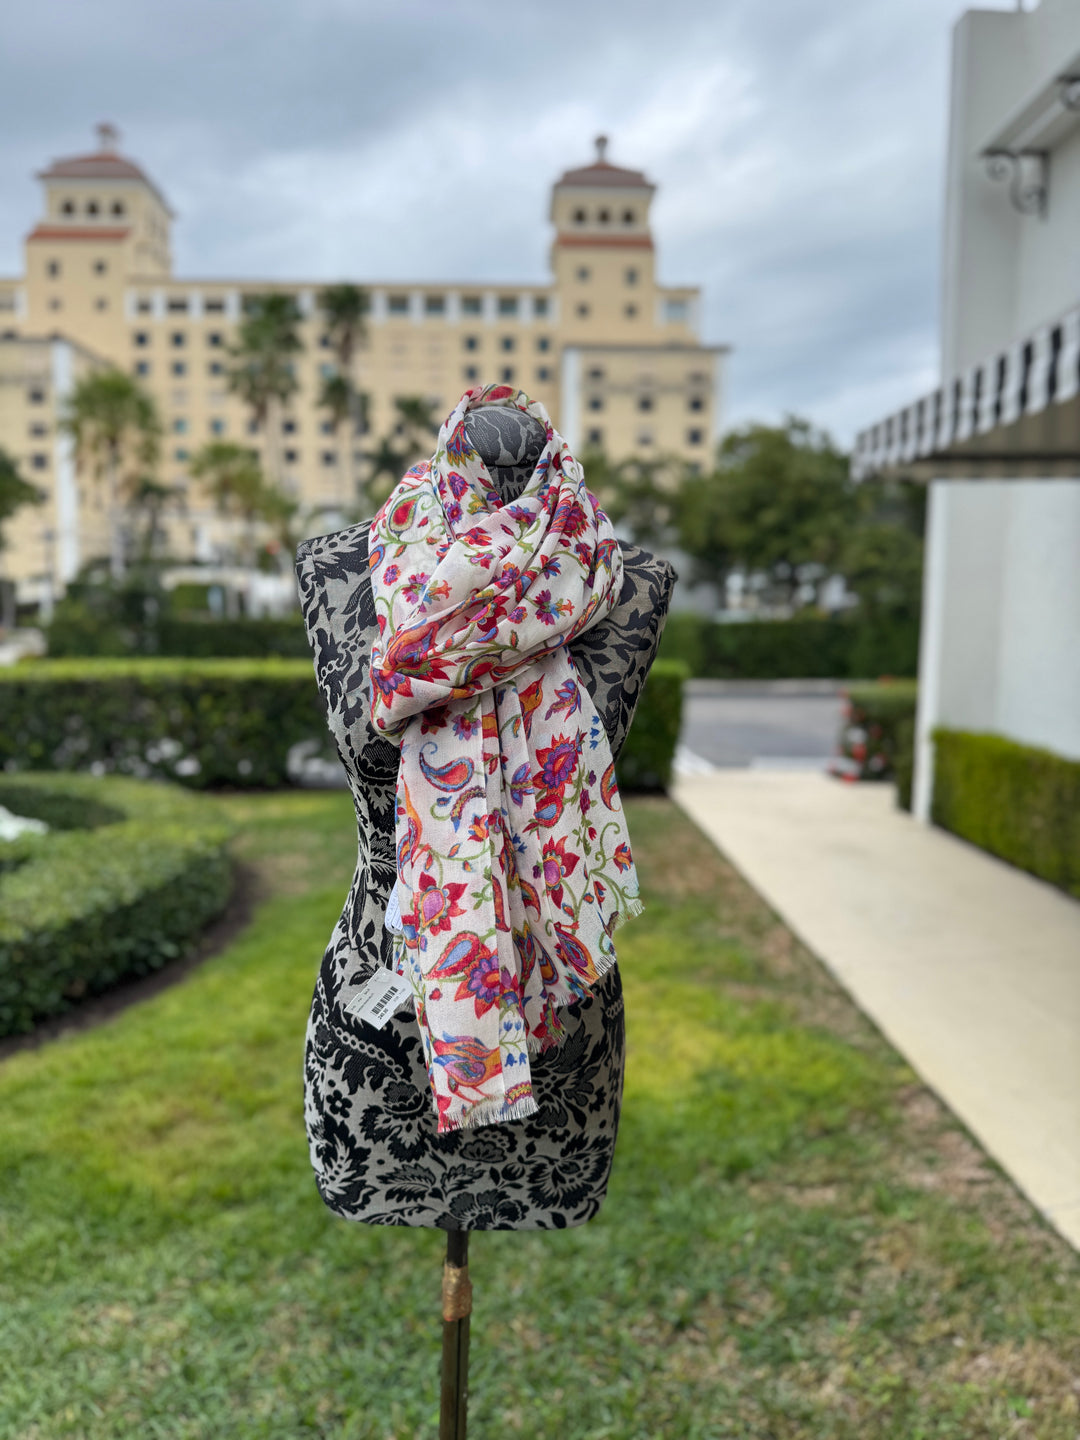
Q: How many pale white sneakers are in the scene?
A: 0